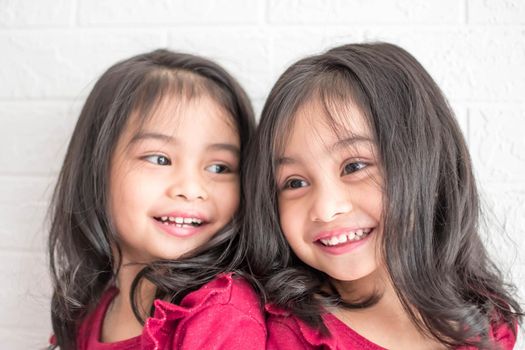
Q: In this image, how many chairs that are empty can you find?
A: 0